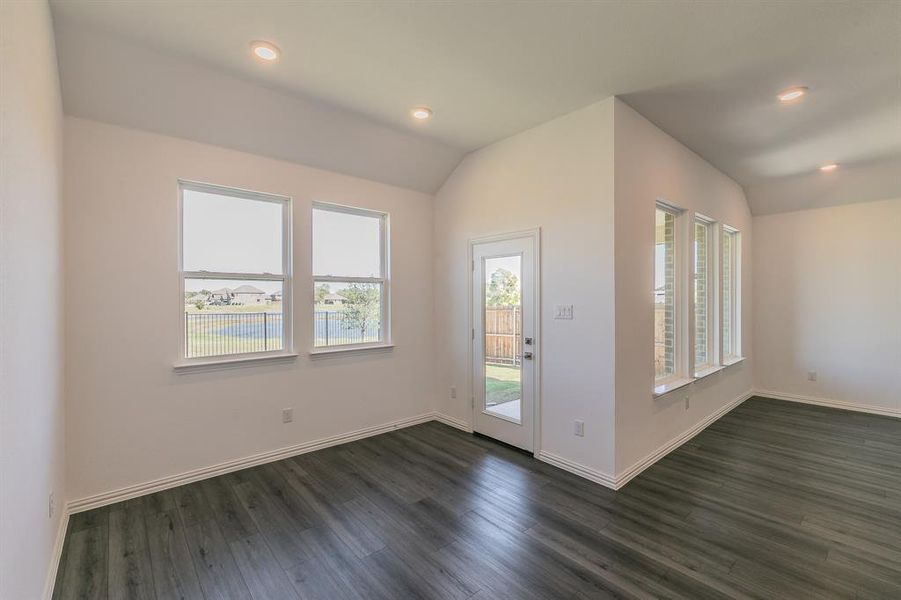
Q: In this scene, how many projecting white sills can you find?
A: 5